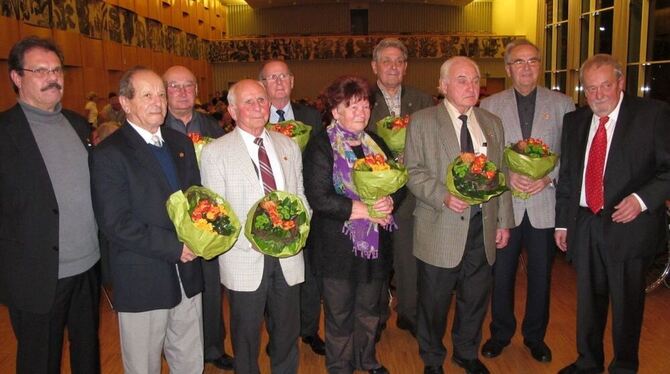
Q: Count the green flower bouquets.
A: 8